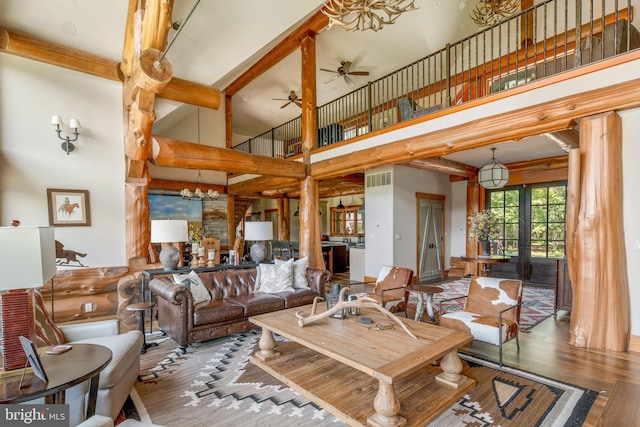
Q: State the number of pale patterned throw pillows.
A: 3